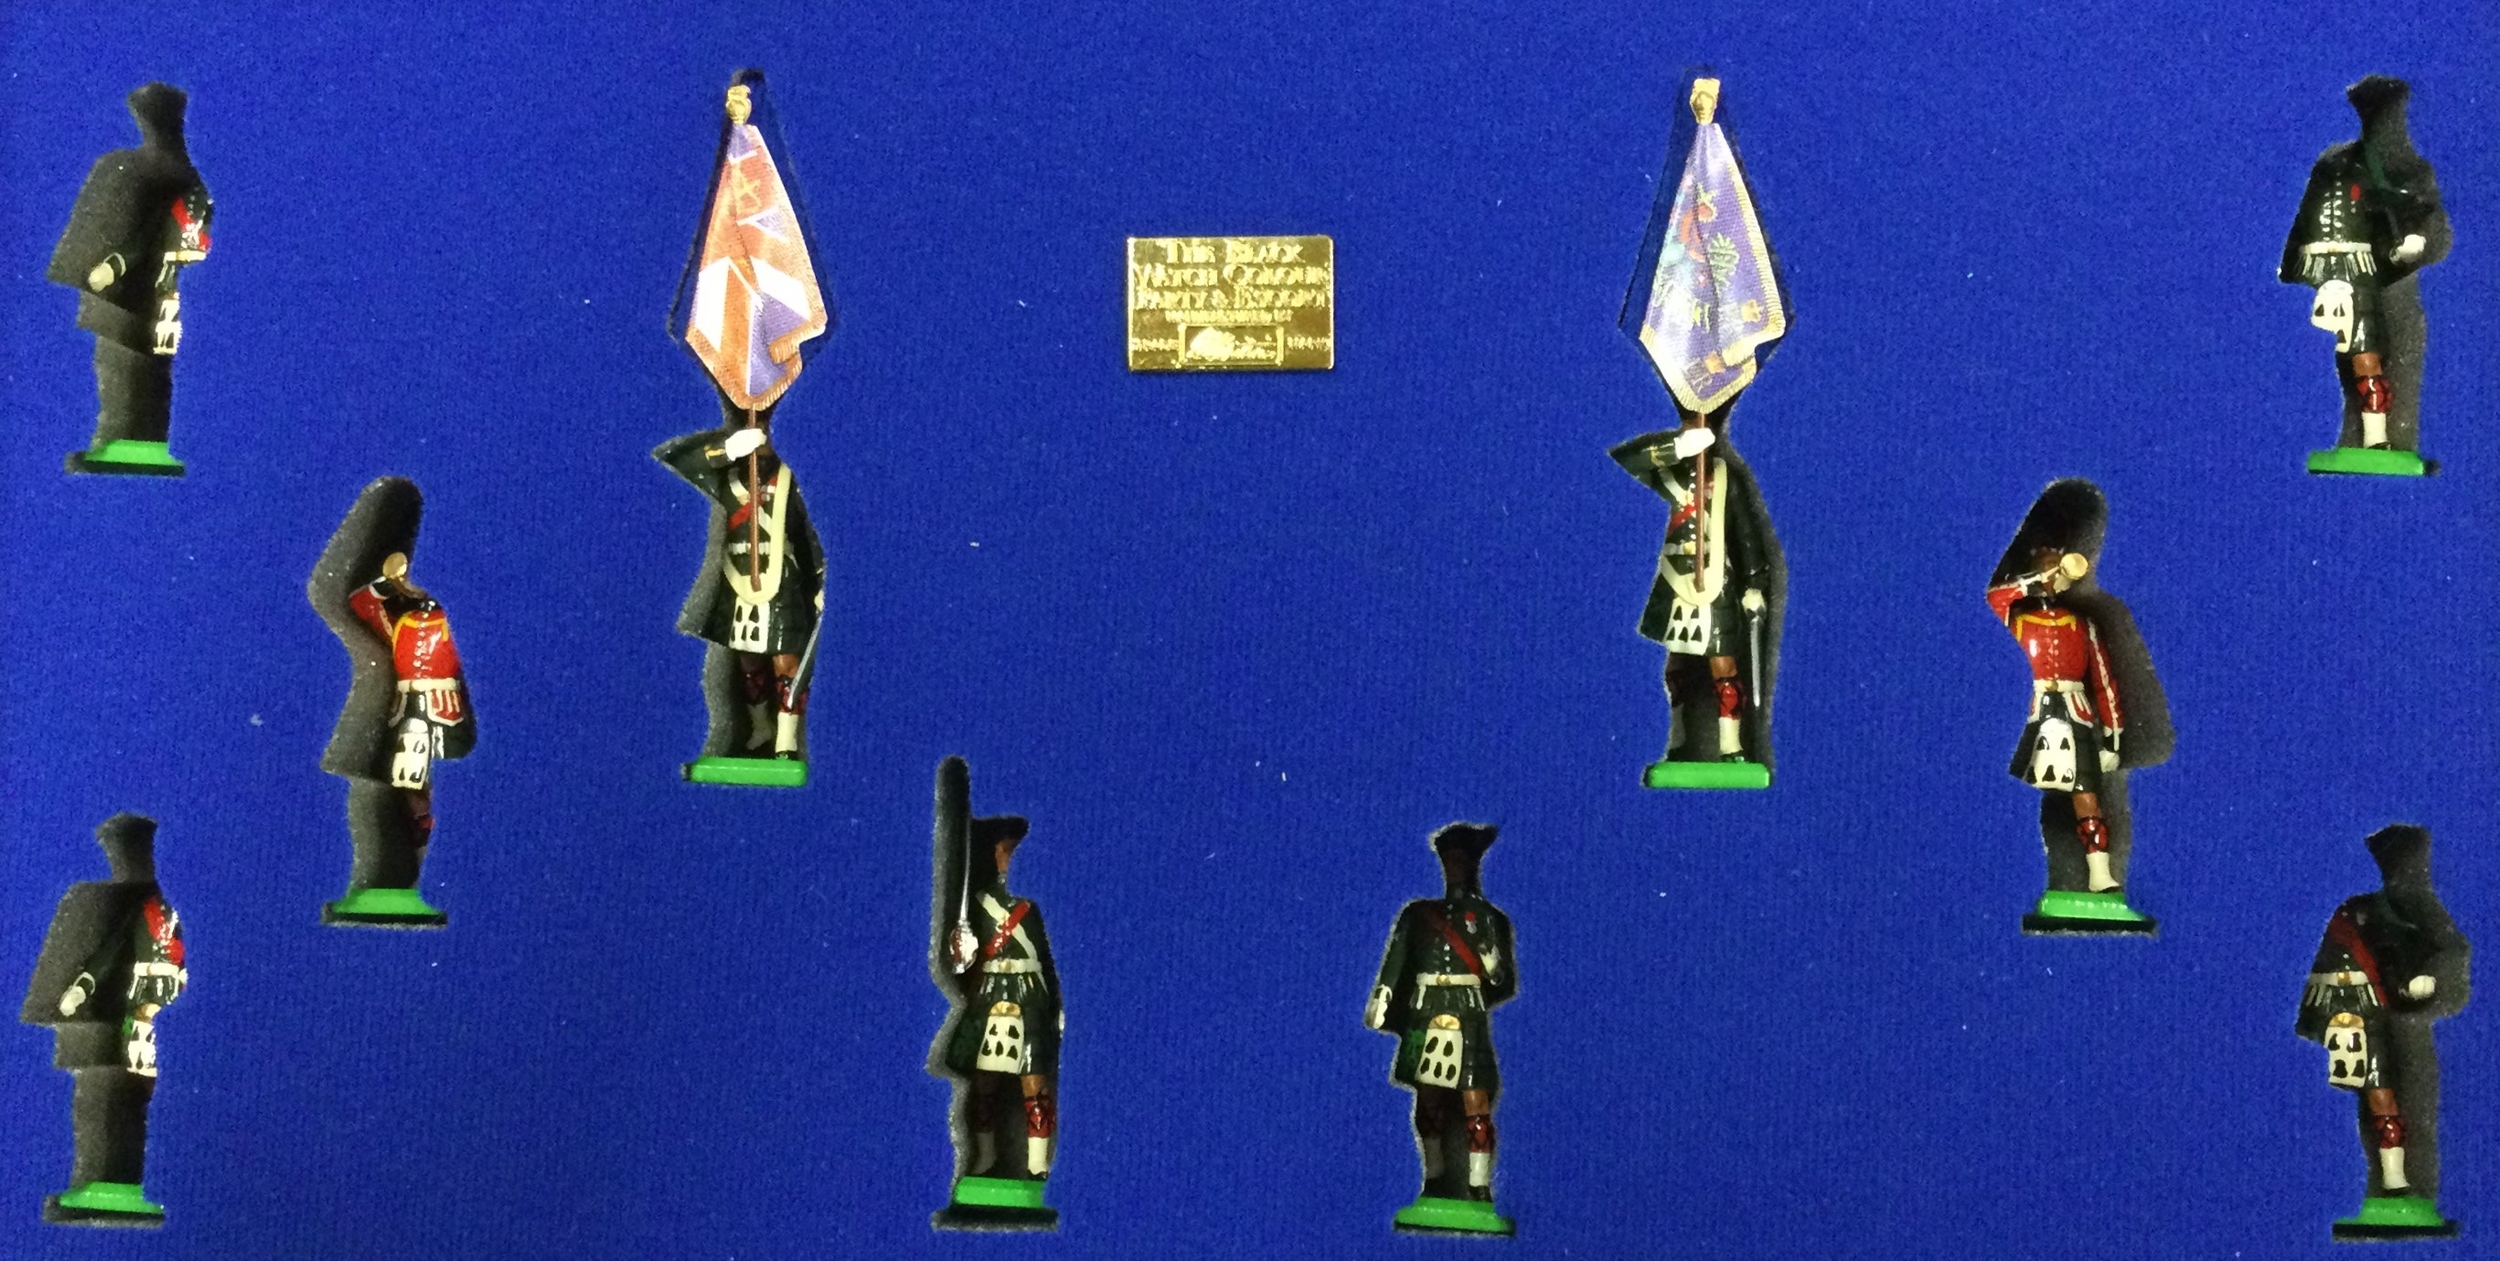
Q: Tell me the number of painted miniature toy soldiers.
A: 10